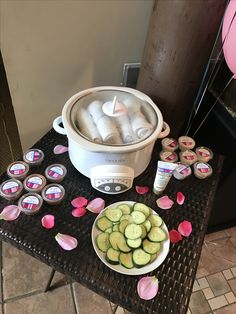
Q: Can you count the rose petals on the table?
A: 13